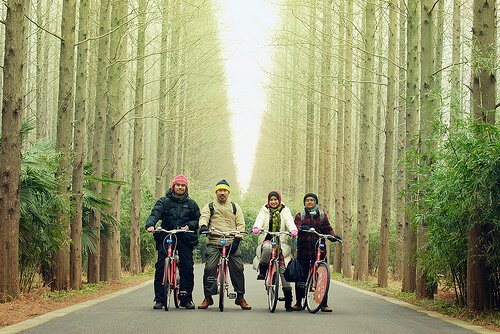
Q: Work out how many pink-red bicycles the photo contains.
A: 4